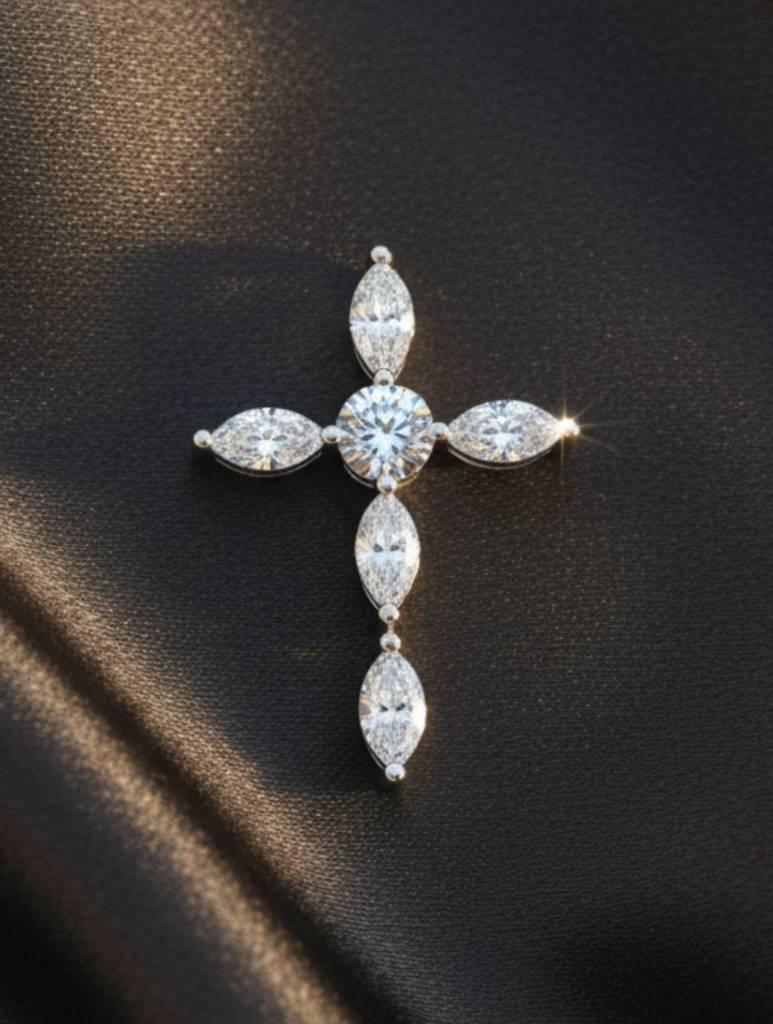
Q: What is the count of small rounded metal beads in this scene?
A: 10